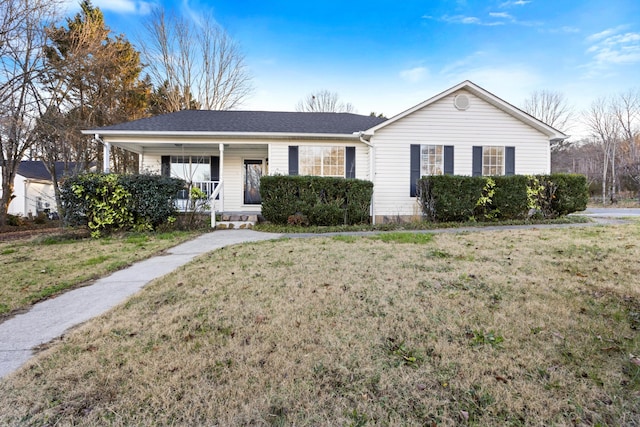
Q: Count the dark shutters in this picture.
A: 8